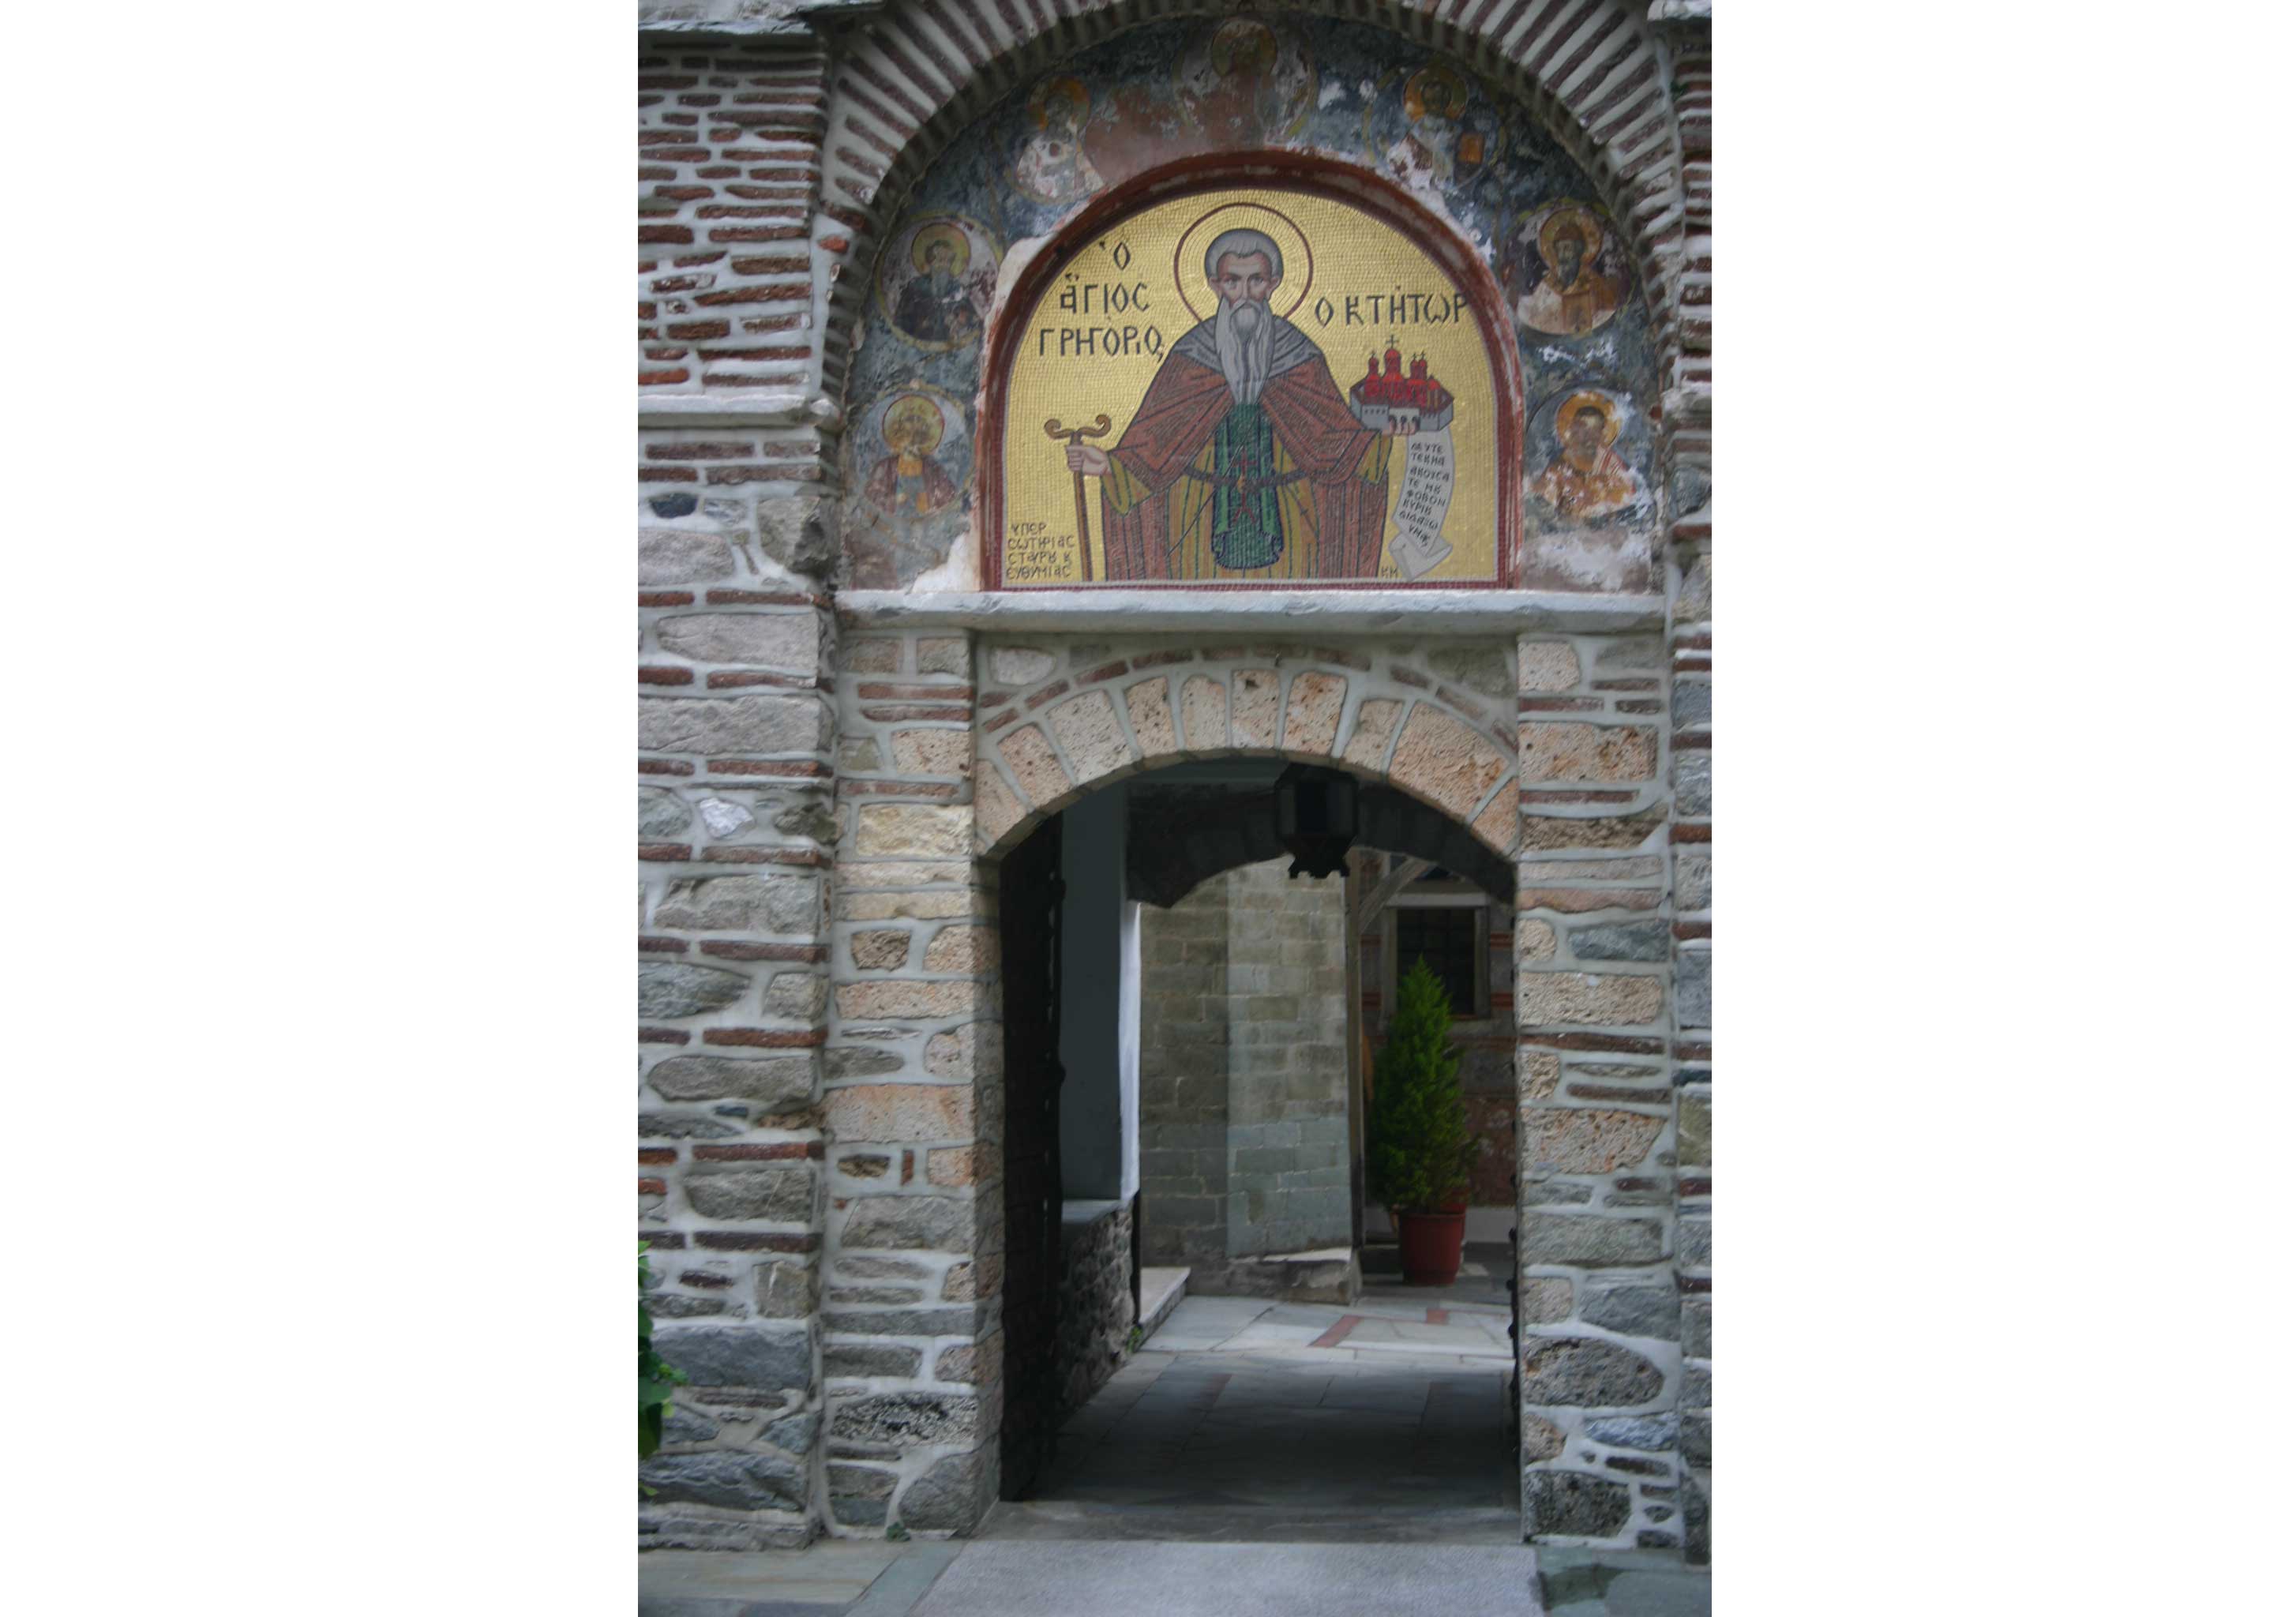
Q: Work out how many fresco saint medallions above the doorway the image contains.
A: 7